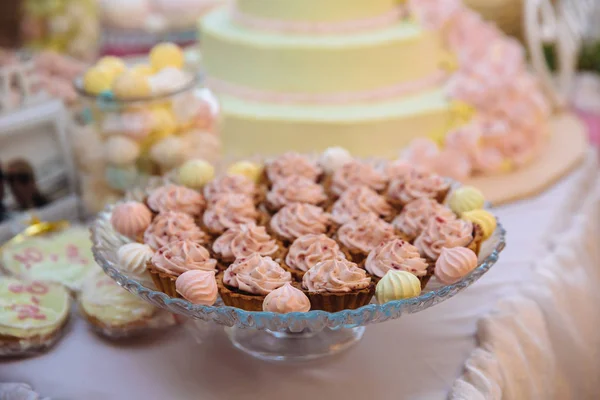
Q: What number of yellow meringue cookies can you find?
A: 5